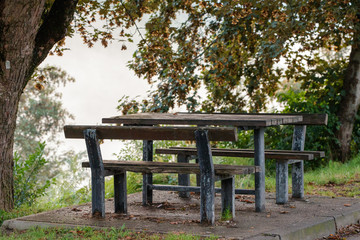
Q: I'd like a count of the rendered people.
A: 0